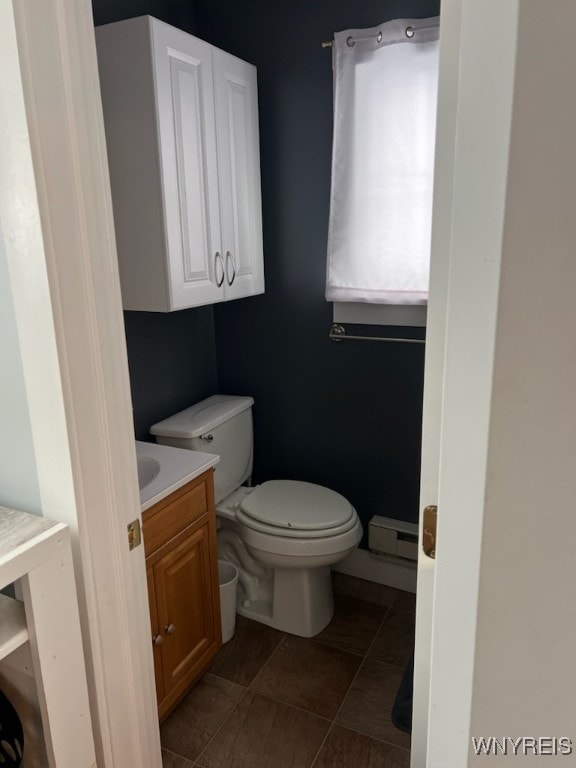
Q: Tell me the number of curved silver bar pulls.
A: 2